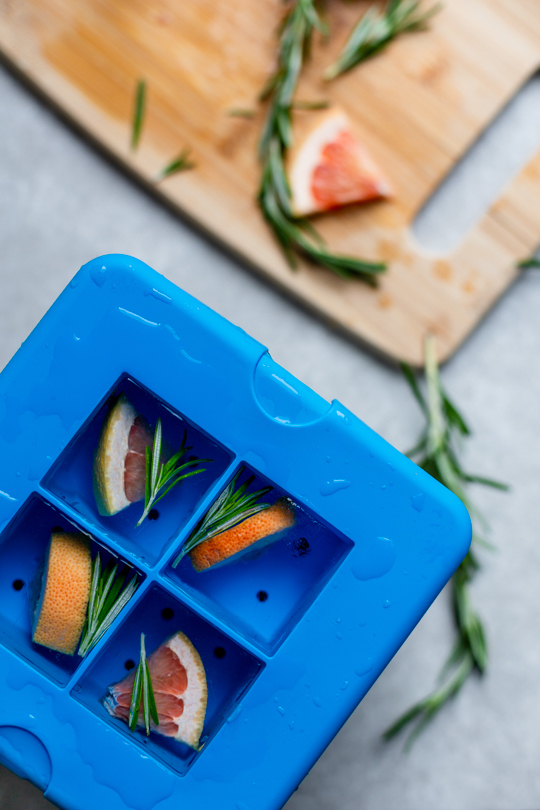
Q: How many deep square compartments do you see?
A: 4